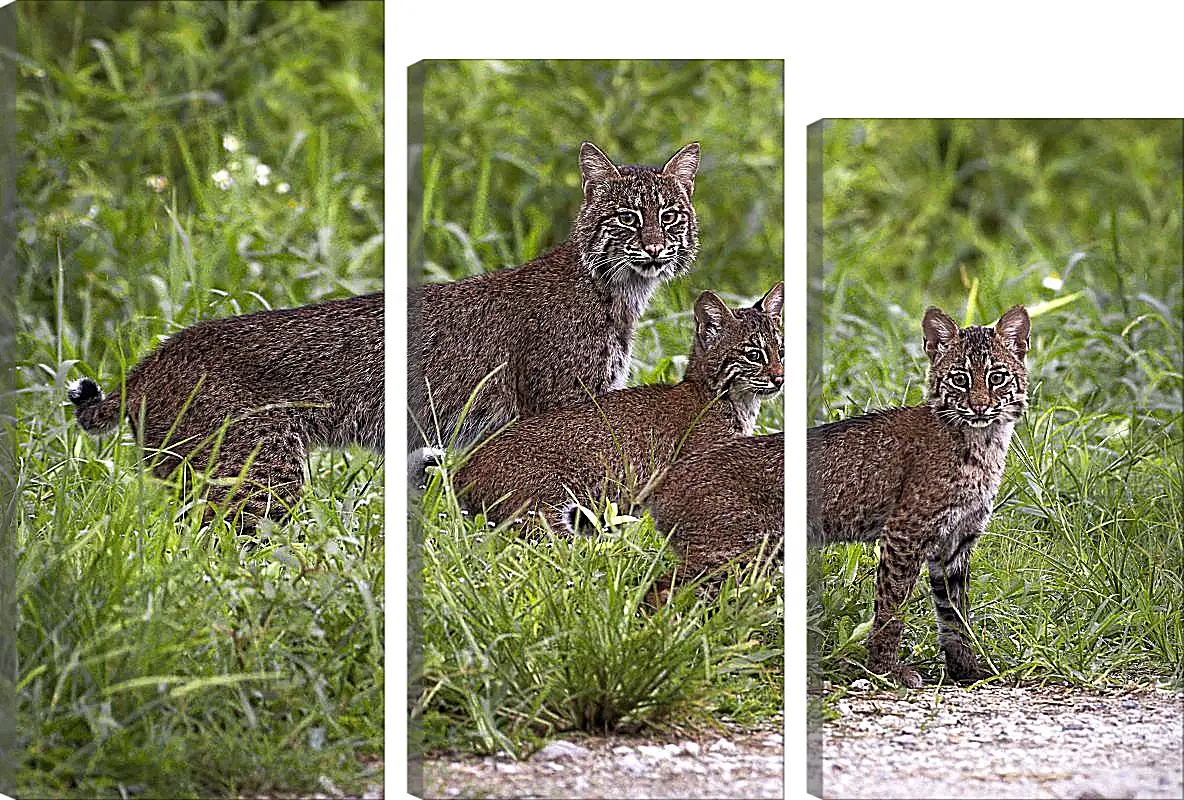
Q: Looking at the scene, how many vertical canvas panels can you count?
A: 3